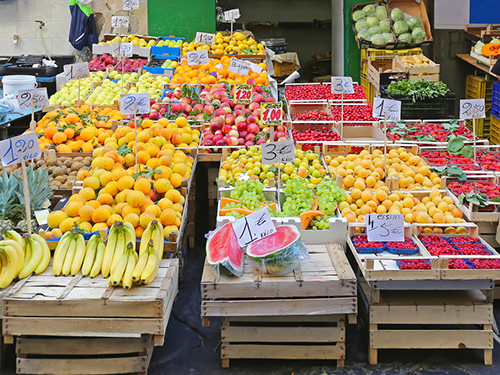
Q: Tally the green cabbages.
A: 15